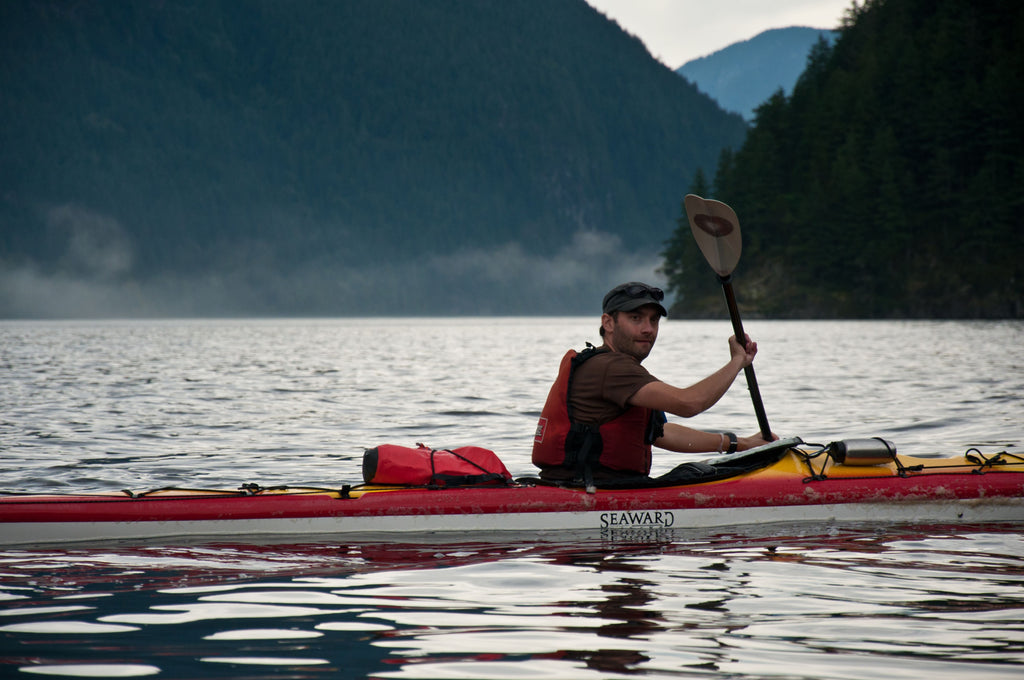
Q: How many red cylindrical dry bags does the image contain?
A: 1